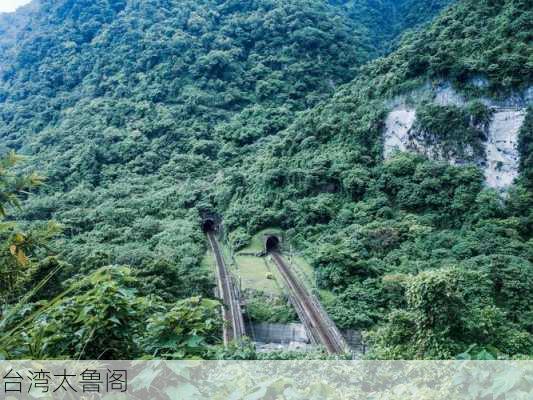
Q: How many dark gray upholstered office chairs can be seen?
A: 0